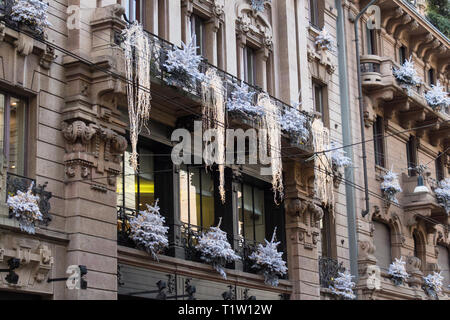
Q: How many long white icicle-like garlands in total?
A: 4